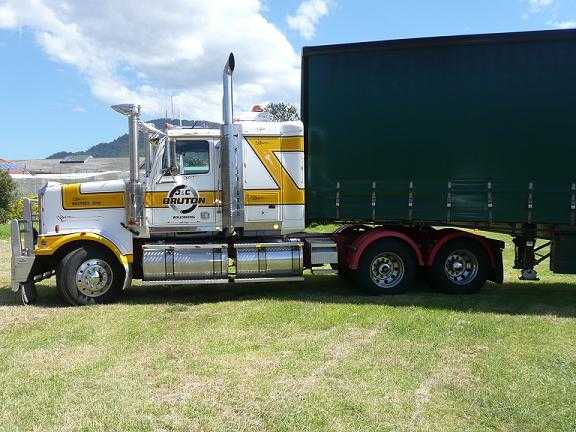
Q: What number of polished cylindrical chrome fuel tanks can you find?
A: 2